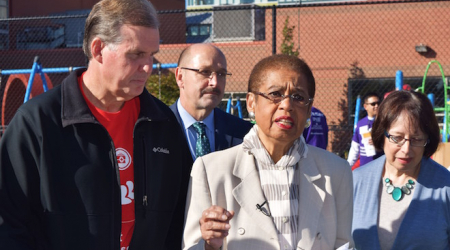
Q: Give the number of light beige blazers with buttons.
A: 1